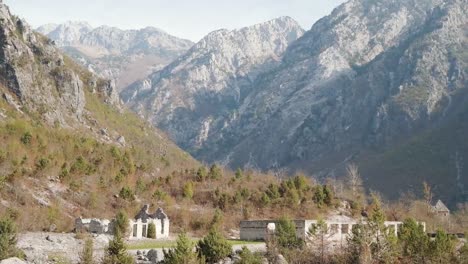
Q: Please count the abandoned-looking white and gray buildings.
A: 2